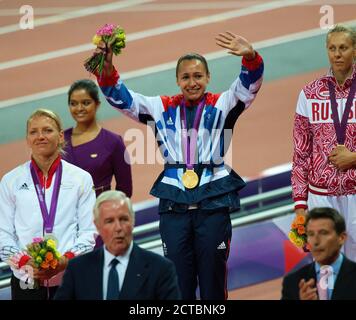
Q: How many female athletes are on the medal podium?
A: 3